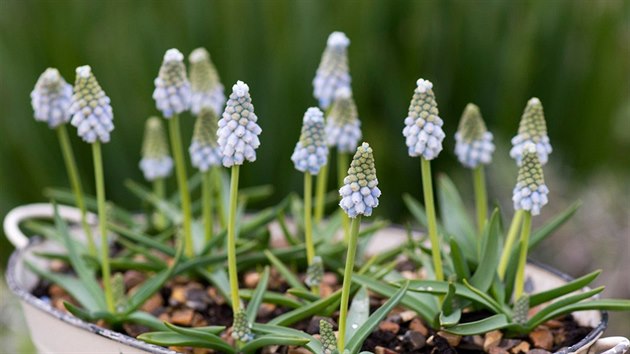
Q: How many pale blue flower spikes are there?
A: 15